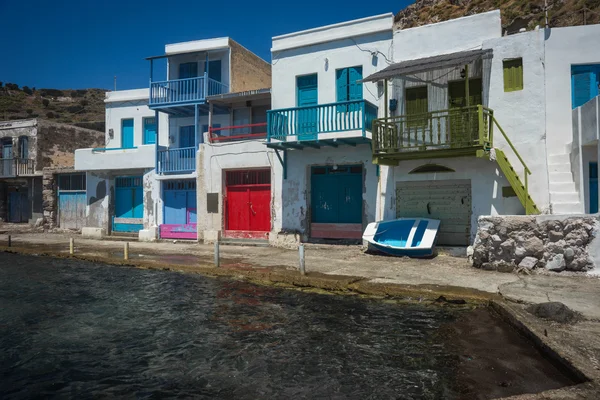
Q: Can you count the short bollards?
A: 5